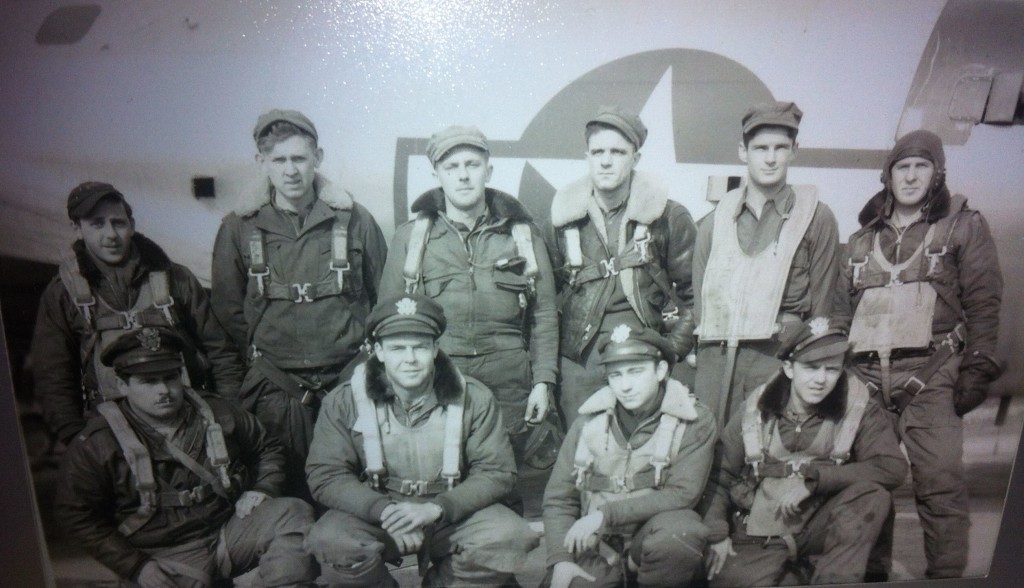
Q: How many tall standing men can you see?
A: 6